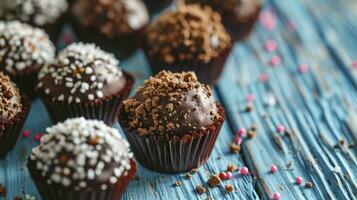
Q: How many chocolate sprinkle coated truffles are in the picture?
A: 5